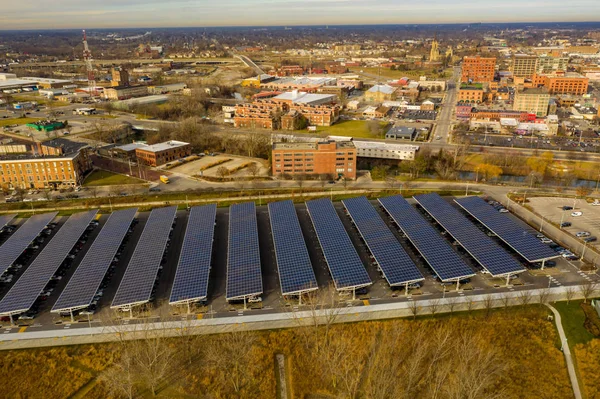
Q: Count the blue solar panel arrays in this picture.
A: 13